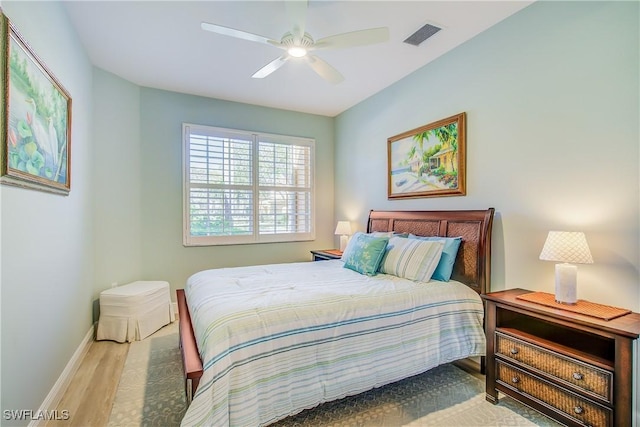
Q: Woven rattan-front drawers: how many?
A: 2